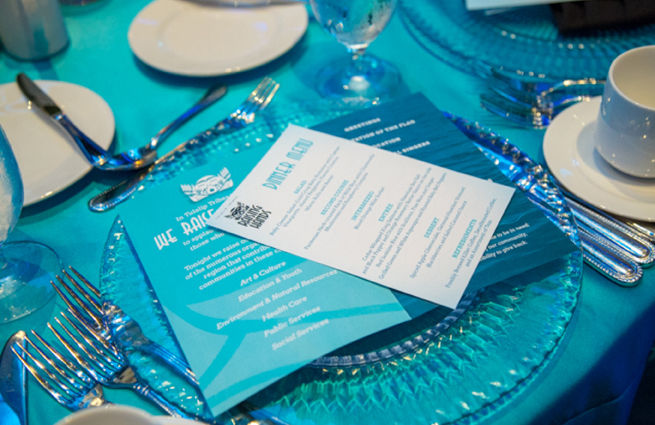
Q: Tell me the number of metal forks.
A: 6